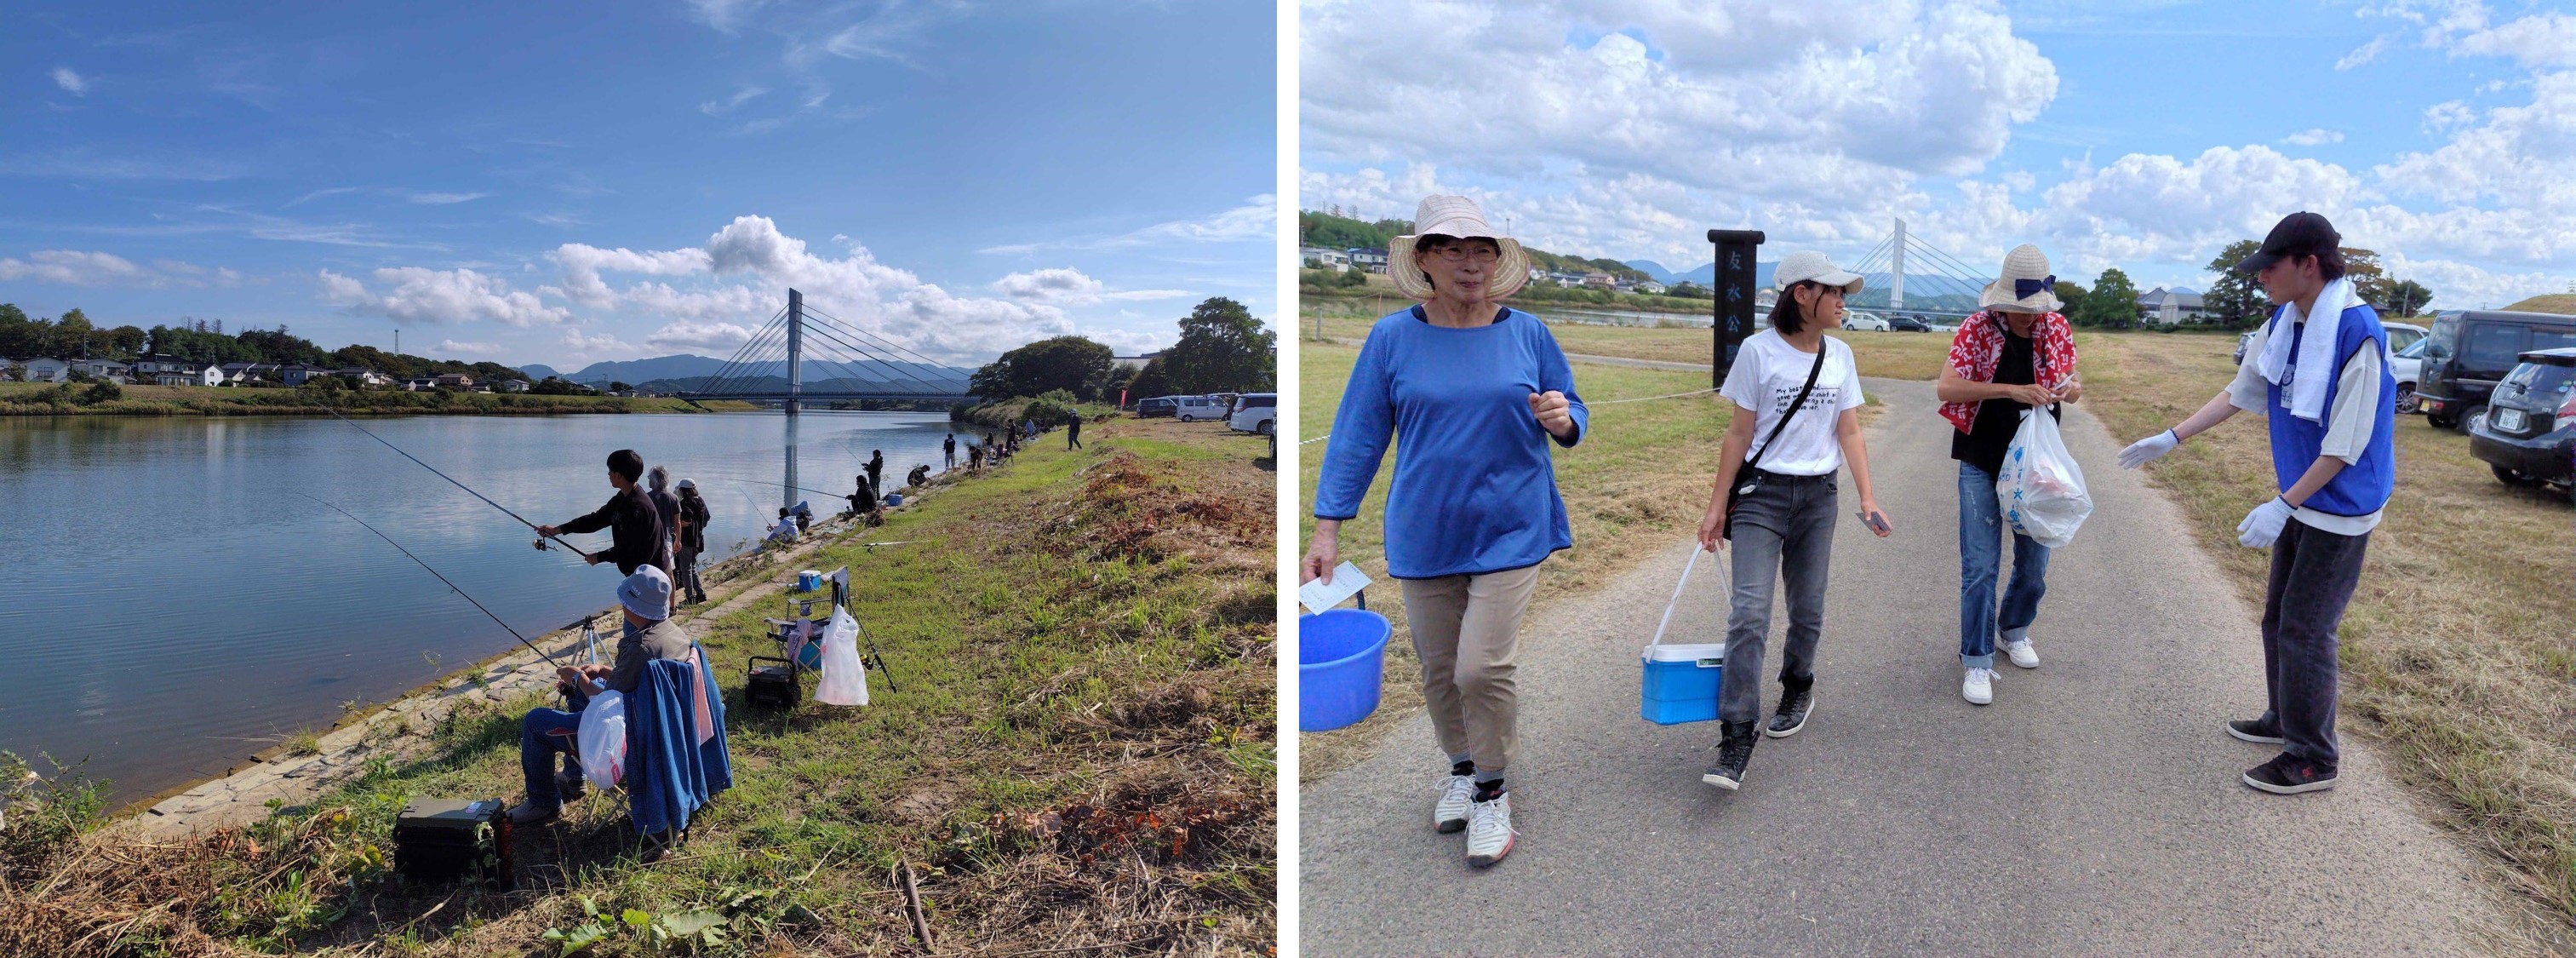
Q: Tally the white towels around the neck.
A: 1